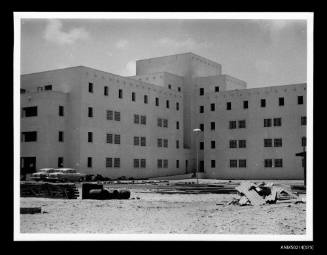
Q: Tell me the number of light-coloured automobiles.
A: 2